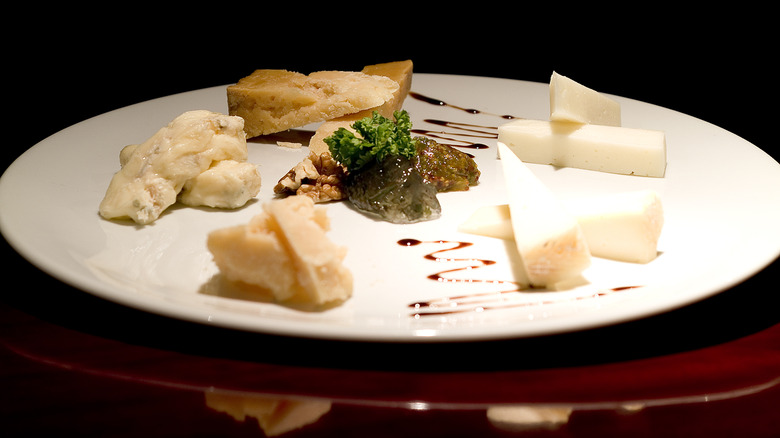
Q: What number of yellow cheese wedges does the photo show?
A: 2